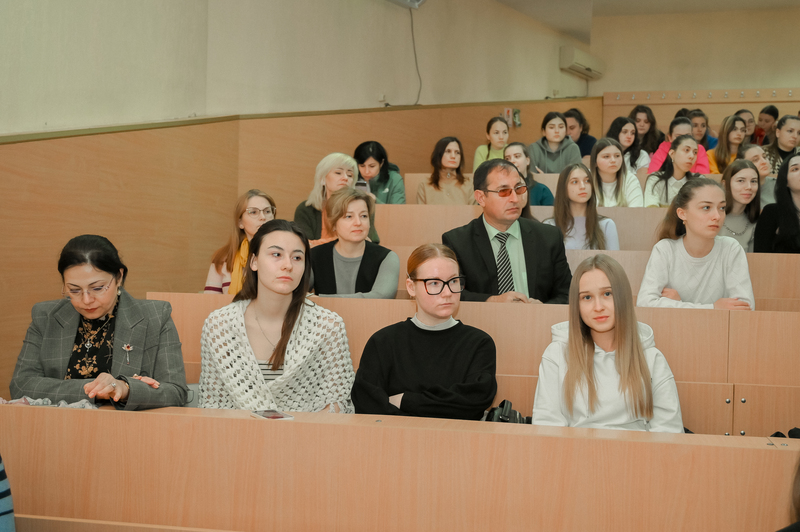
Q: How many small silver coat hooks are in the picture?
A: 12